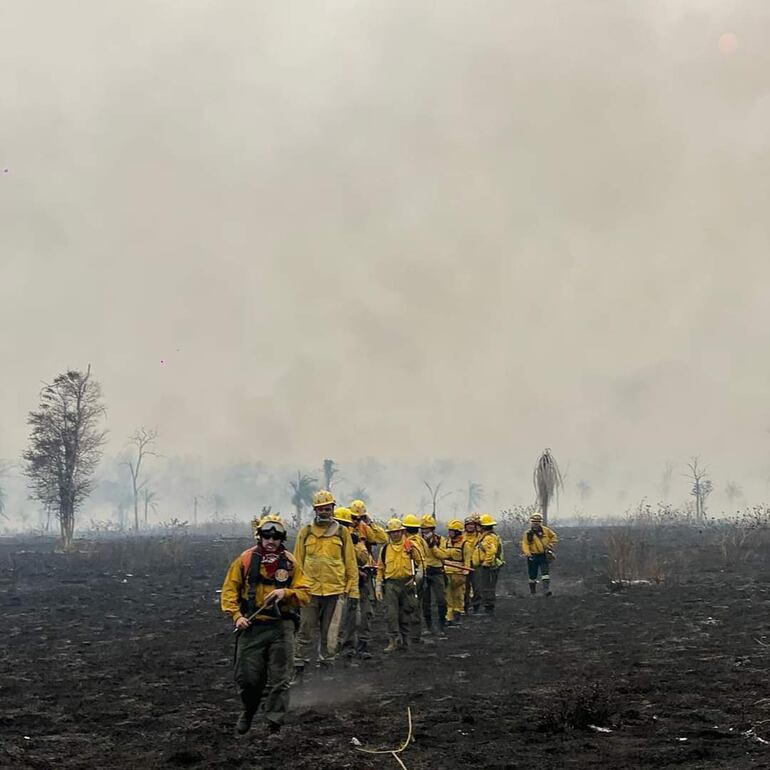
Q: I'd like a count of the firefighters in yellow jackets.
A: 11